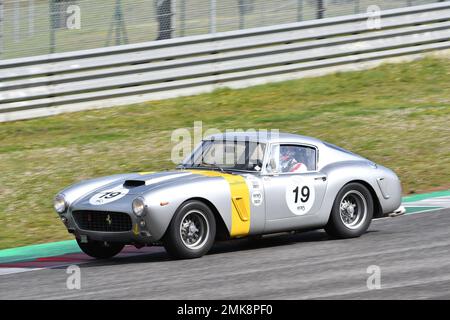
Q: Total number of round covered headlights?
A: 2